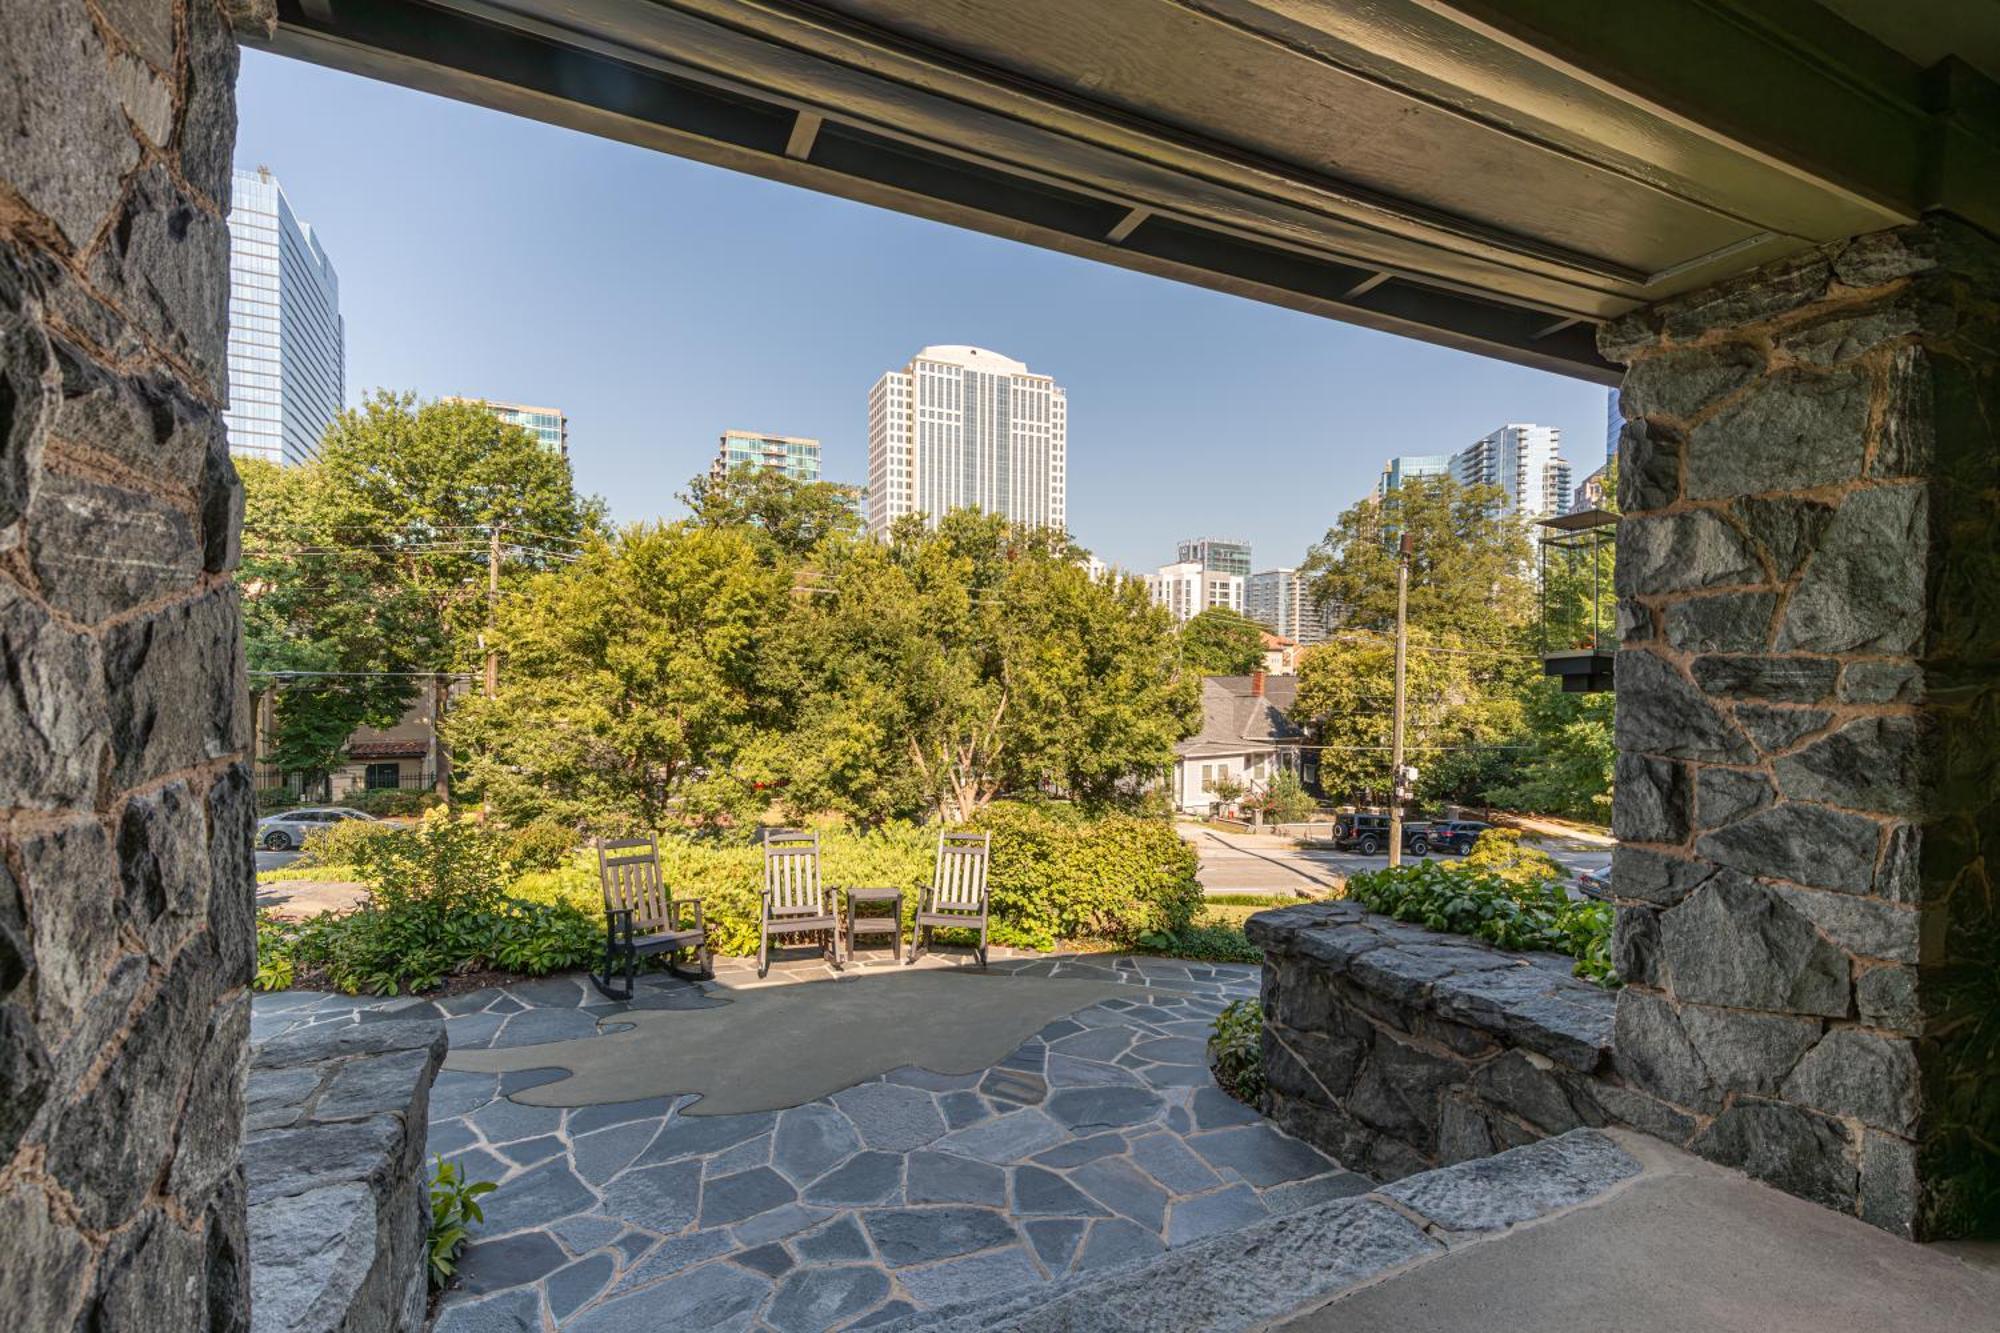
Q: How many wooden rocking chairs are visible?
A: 3